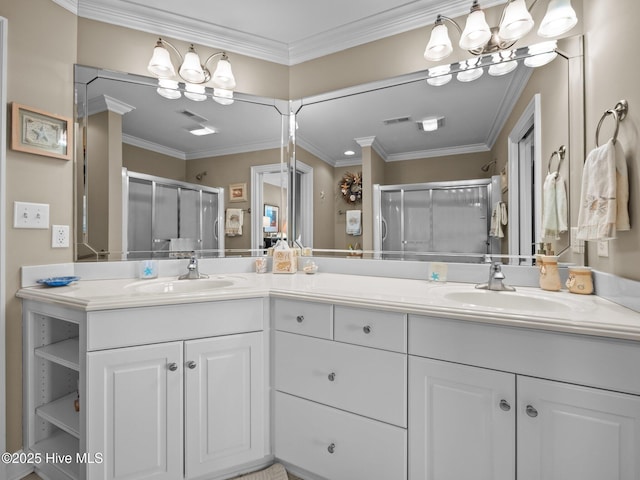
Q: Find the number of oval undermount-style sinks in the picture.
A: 2